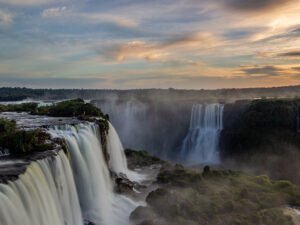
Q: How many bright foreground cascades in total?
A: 3